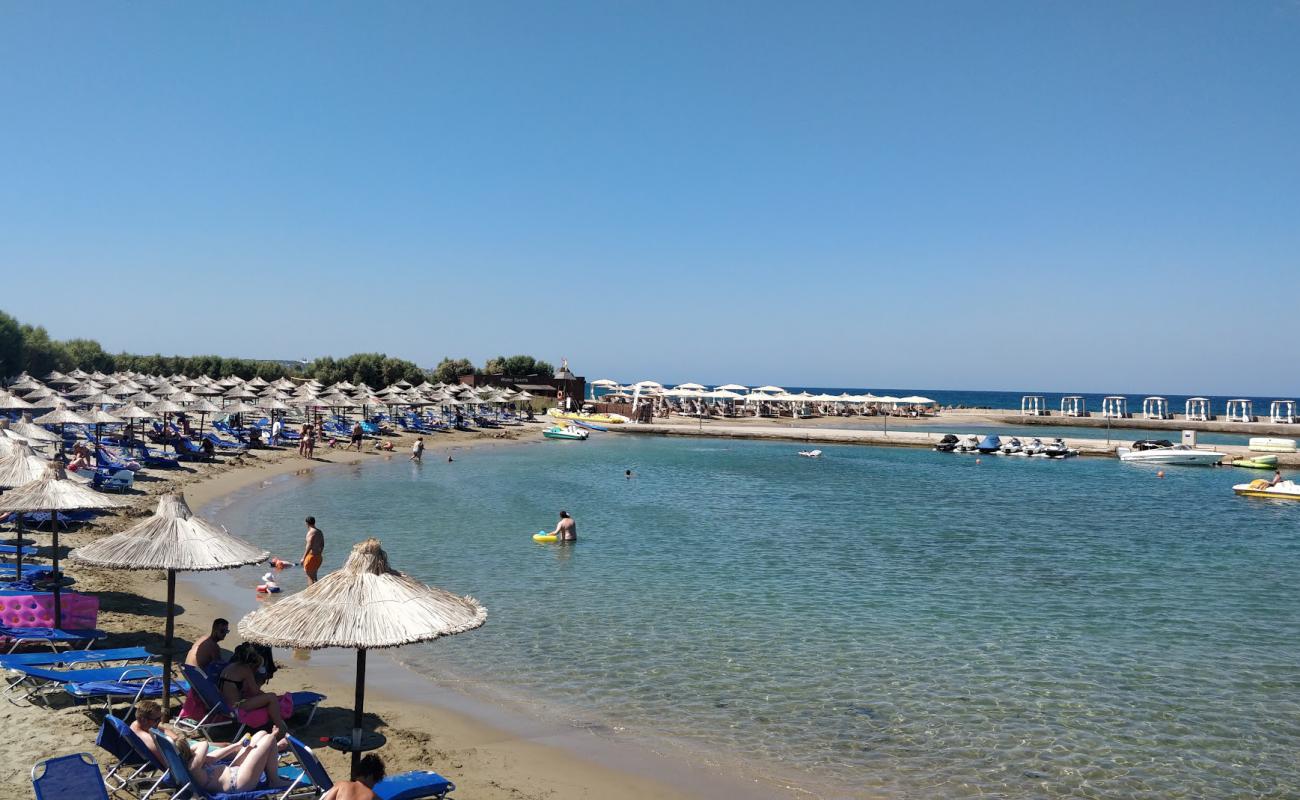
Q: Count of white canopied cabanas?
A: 7